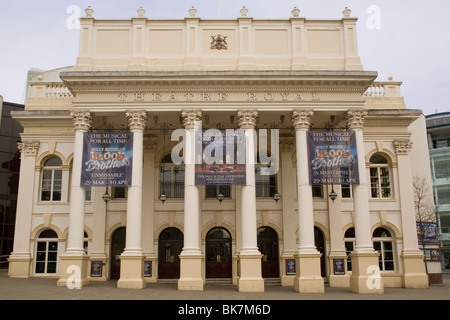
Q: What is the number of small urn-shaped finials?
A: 6